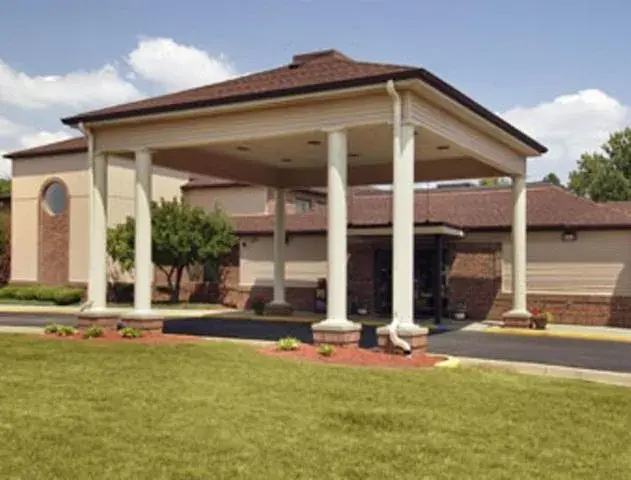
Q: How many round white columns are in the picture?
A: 6